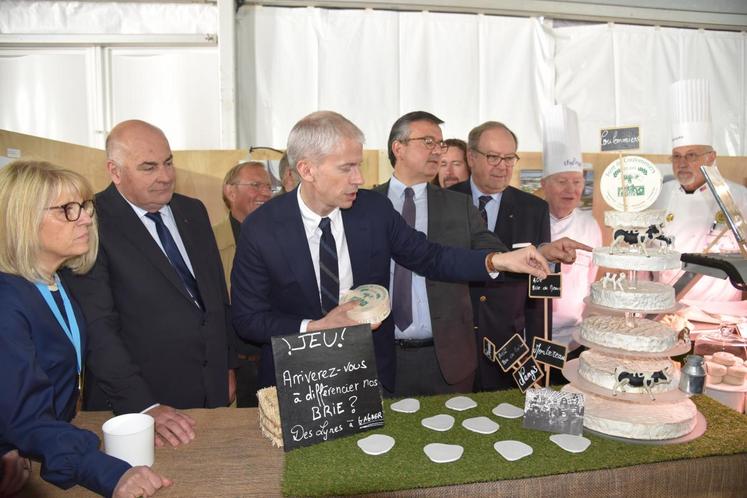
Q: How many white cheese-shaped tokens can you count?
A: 9